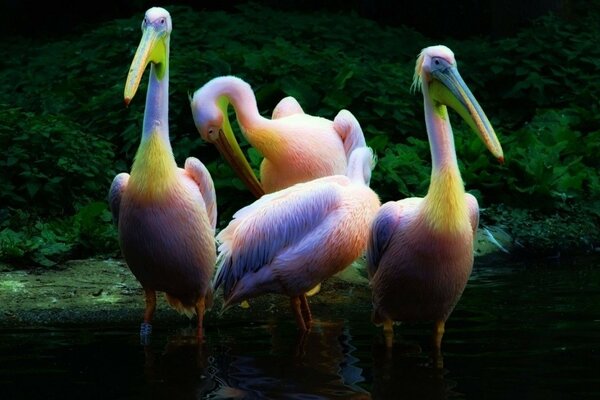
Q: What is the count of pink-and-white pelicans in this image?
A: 4